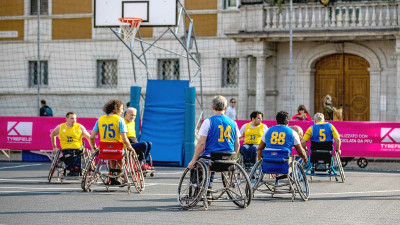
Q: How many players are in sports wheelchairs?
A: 7